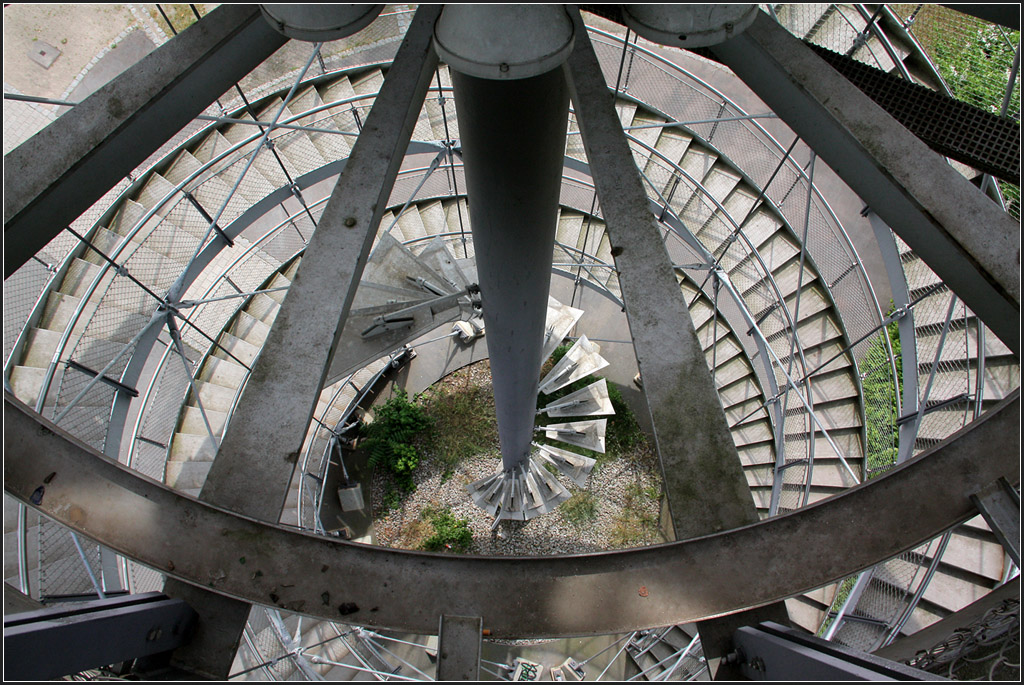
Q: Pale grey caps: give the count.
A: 3